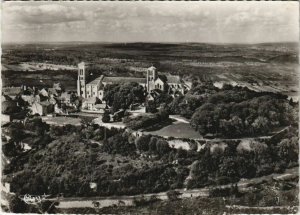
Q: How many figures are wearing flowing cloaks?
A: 0